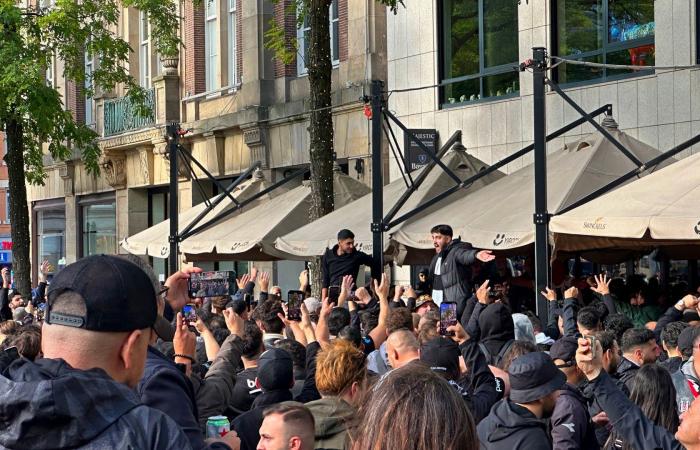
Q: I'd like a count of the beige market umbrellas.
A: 5